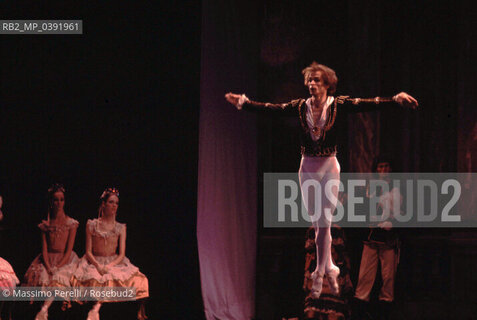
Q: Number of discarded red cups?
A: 0